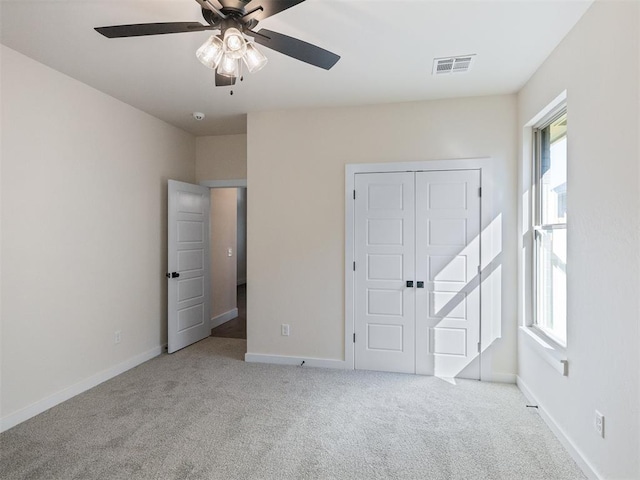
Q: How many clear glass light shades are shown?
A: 4